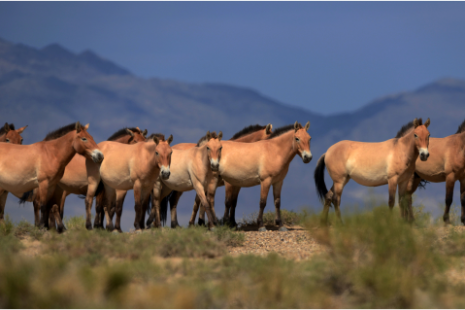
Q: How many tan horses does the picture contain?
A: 9